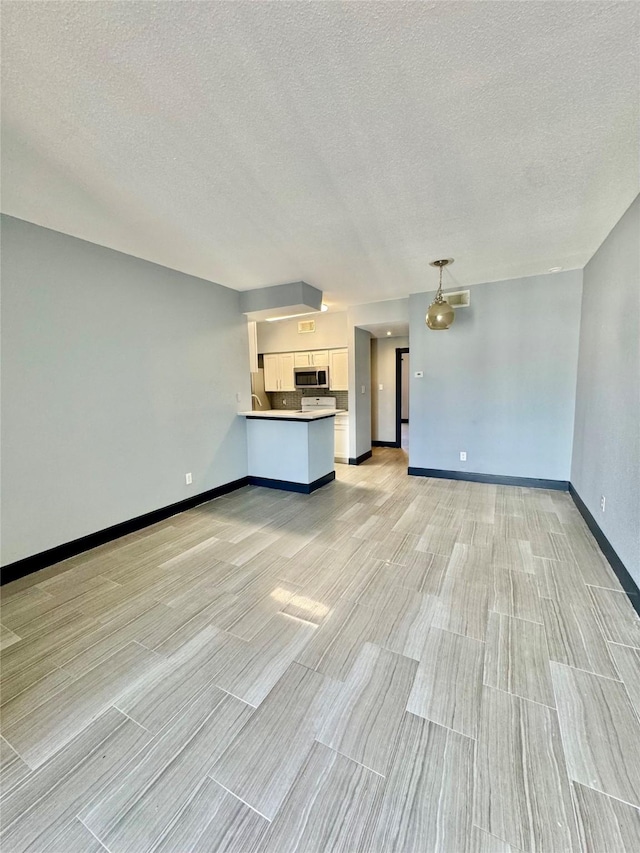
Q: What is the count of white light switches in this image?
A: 2